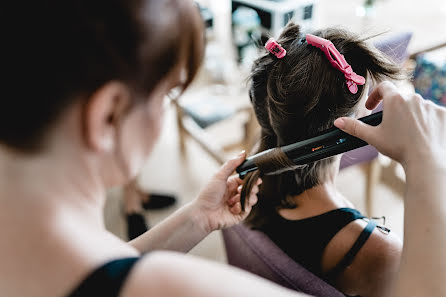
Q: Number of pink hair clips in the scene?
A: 2